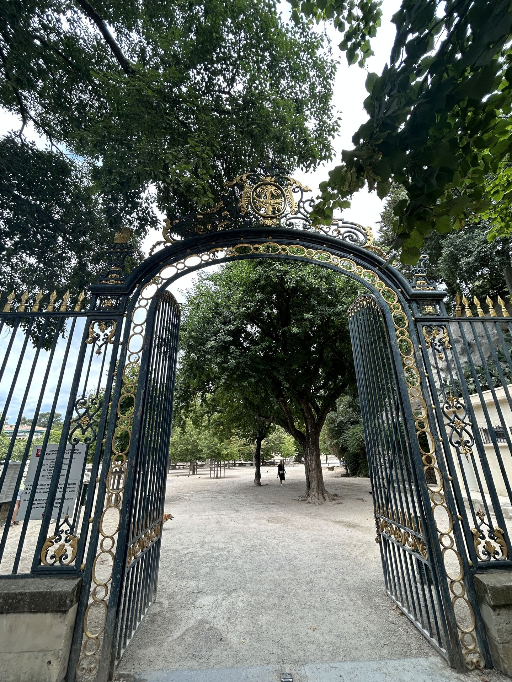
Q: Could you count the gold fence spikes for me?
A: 11